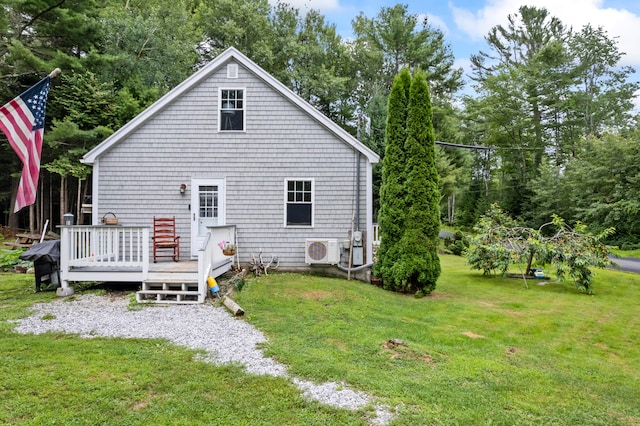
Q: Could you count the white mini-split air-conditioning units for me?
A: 1